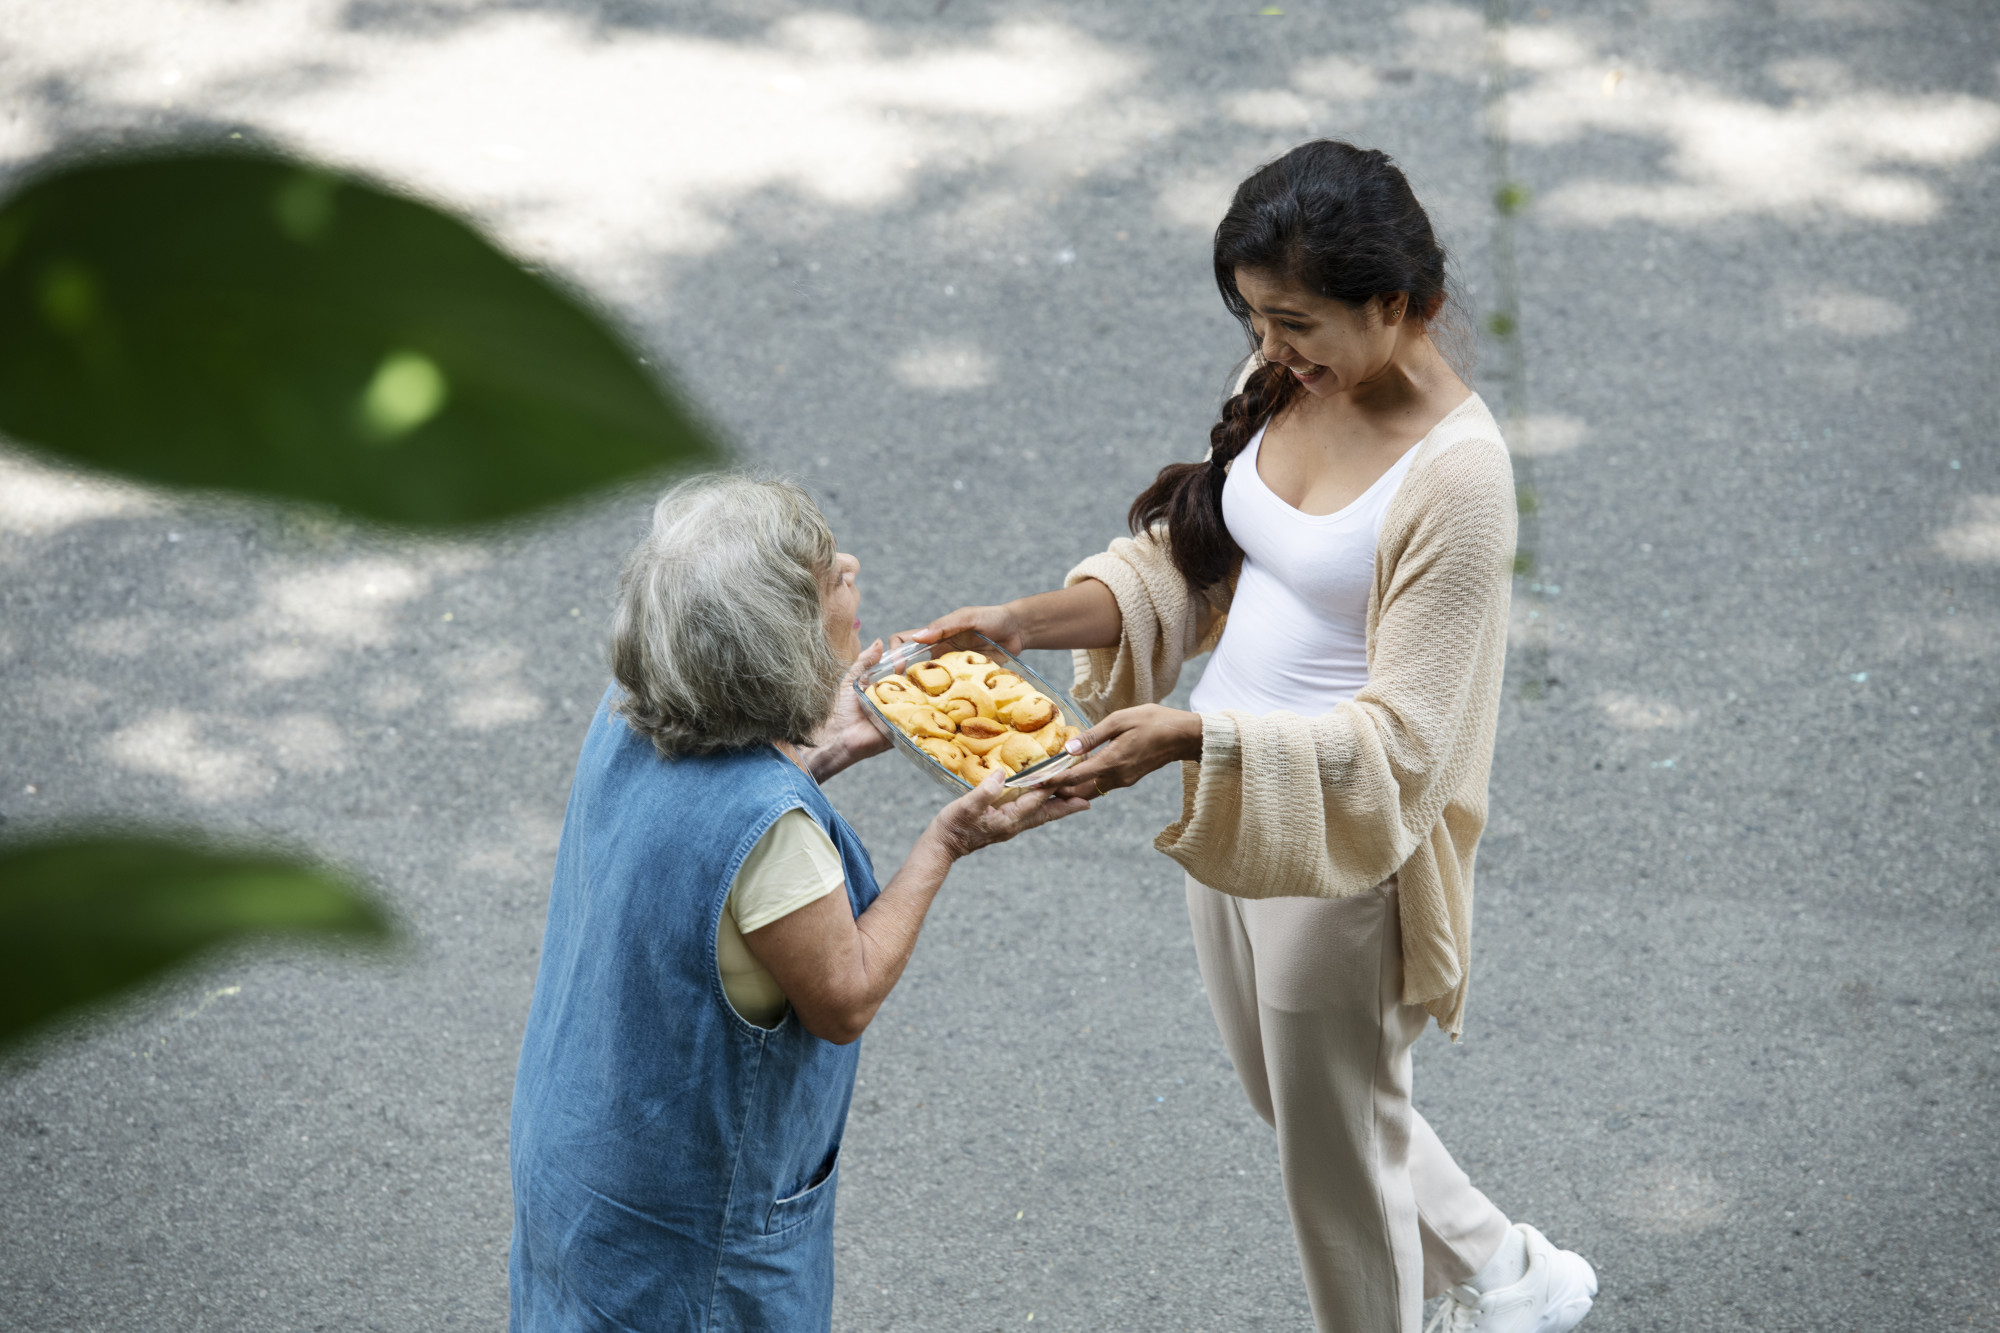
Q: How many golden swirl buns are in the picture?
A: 12